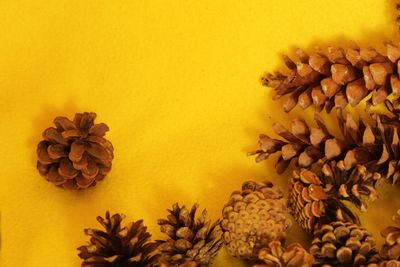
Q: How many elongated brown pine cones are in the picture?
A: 2